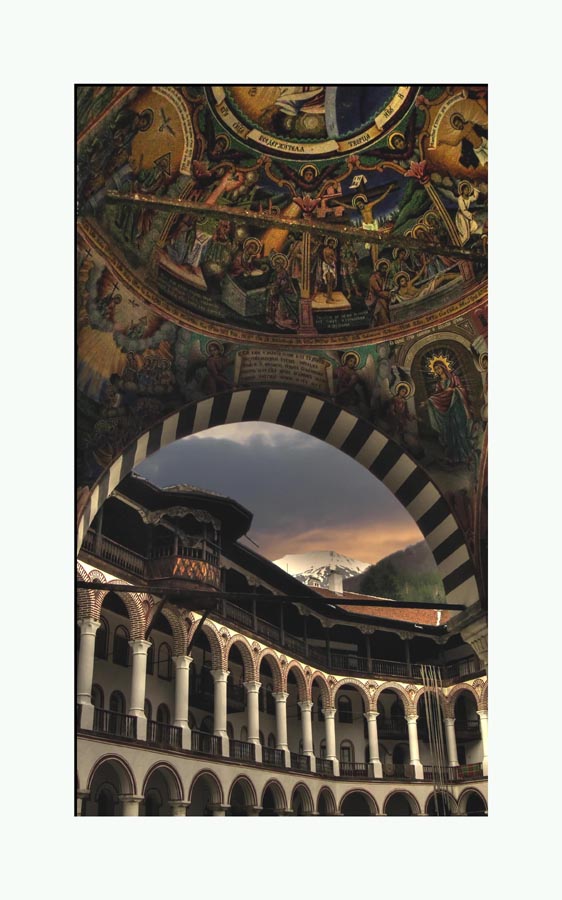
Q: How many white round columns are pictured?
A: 12